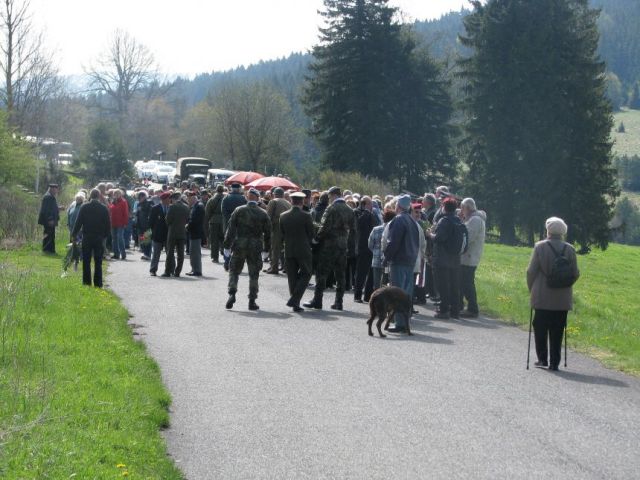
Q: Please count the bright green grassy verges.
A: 2